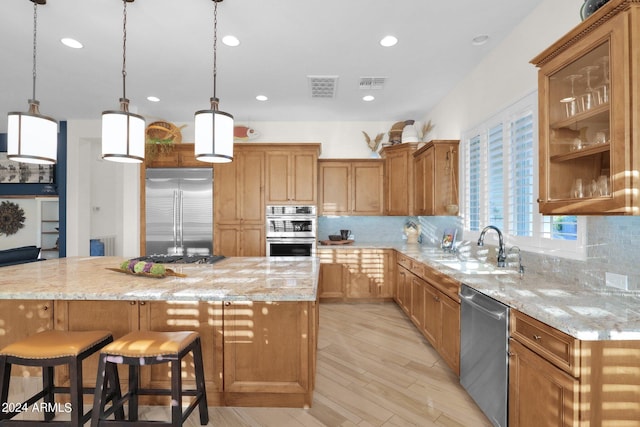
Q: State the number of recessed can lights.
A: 7